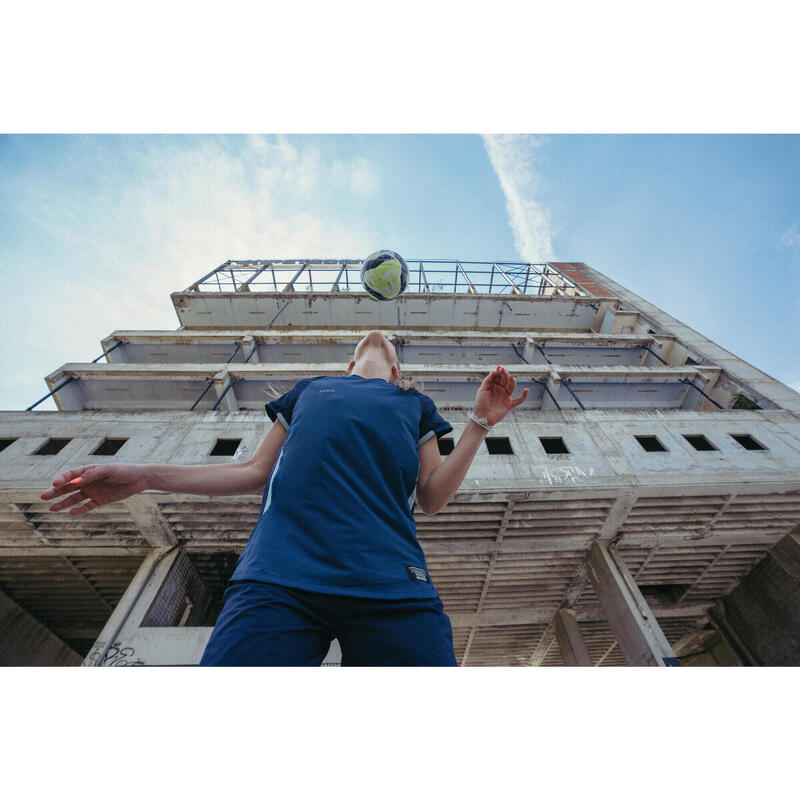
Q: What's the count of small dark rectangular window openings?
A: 10